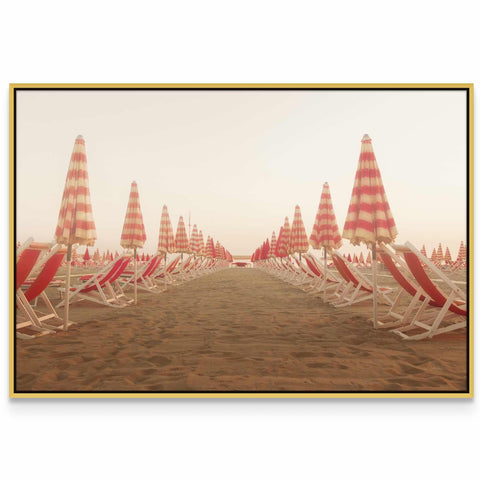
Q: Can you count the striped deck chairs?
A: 0